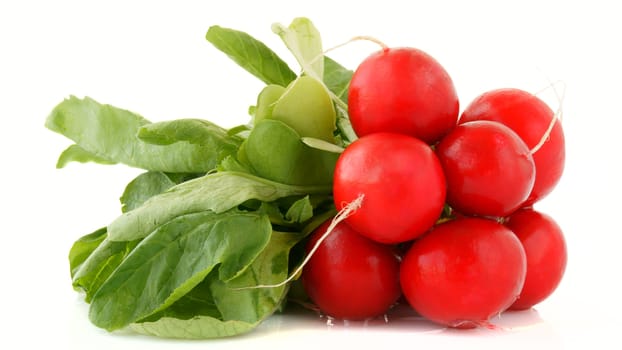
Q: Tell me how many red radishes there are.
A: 7